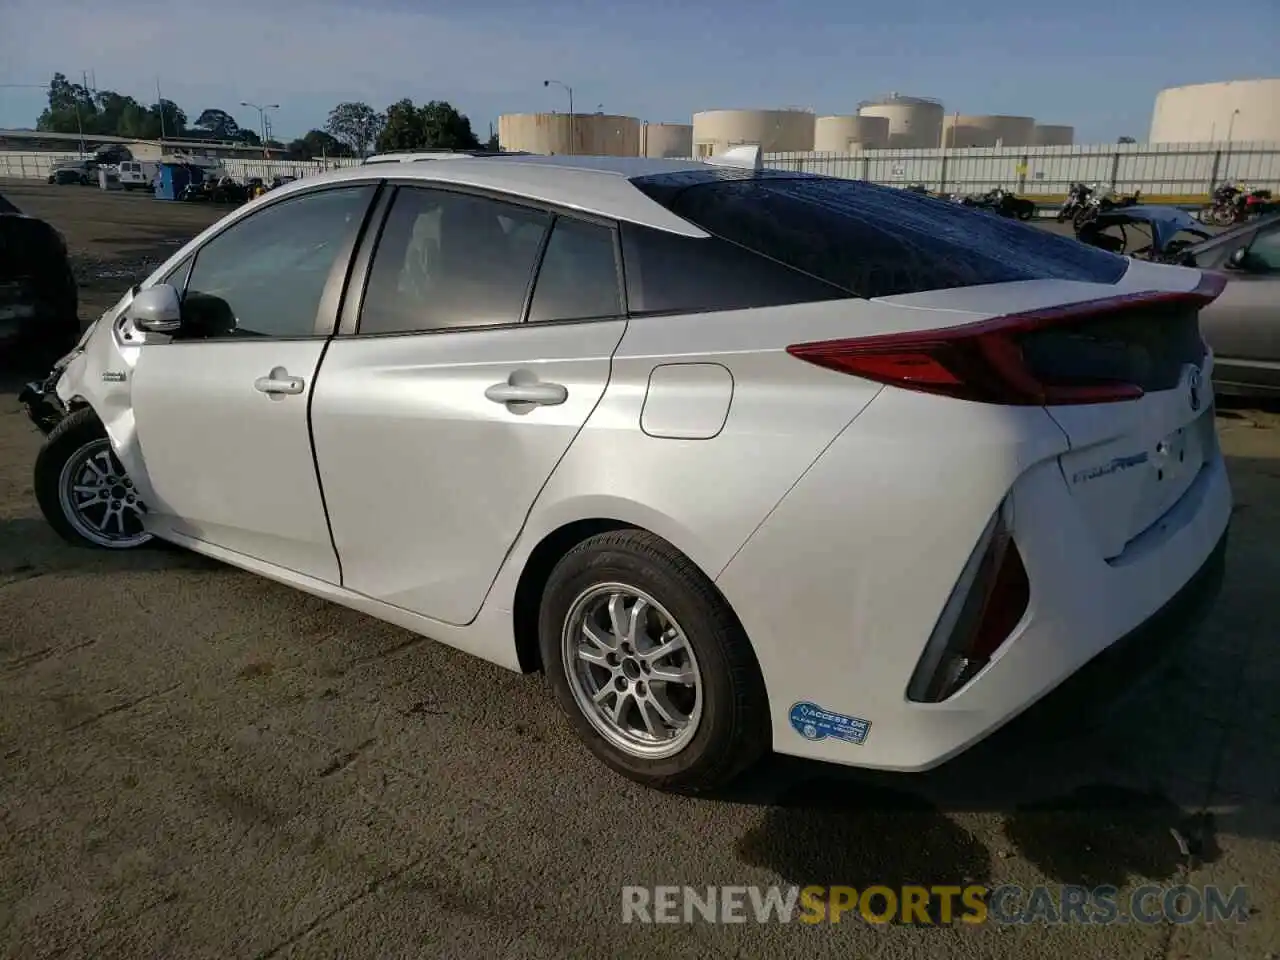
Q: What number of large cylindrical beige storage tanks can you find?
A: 8